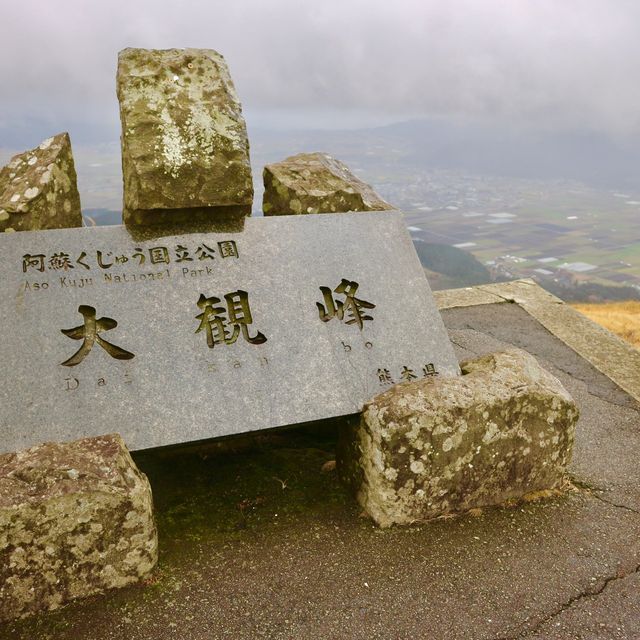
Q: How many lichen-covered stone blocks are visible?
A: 5